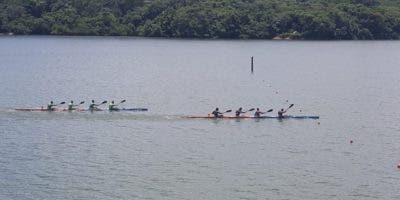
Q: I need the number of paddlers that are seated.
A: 8